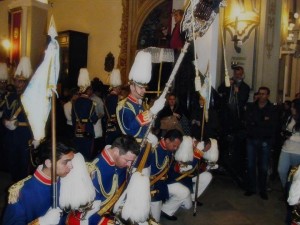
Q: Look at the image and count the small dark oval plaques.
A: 1